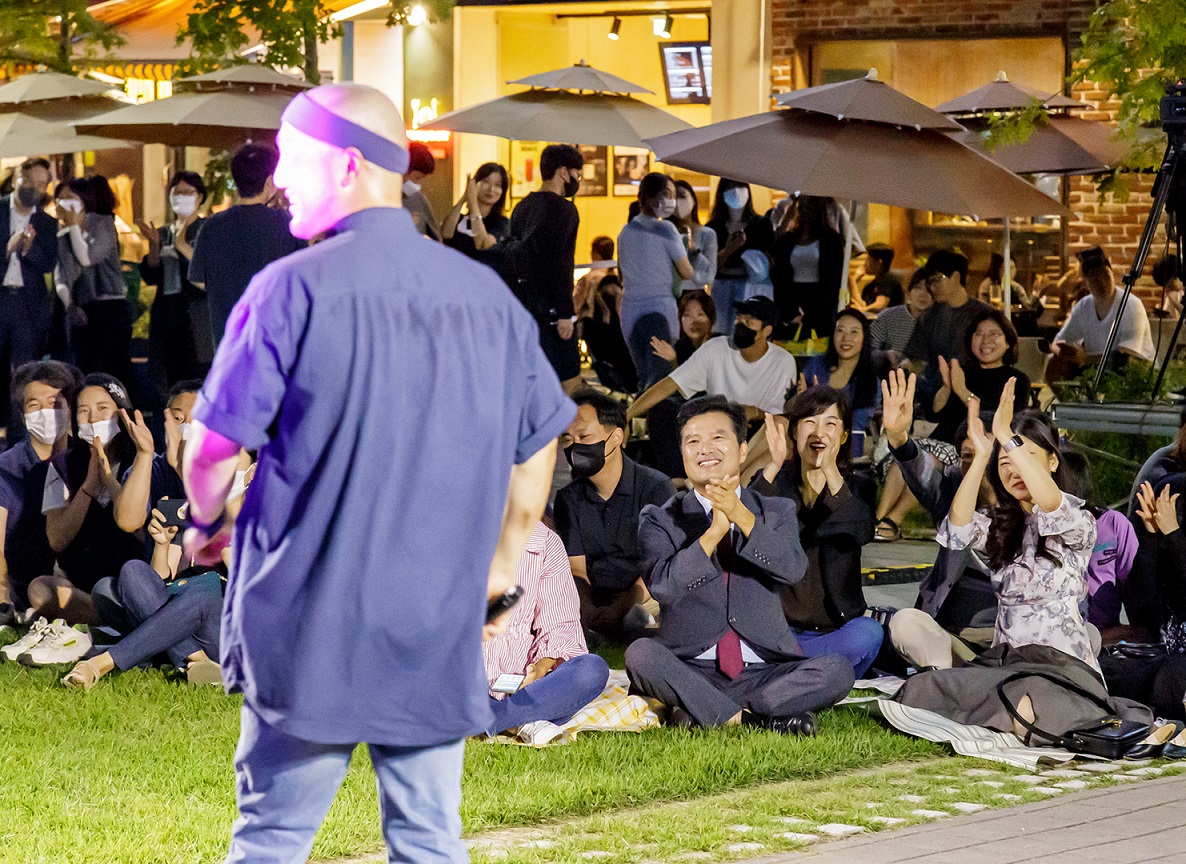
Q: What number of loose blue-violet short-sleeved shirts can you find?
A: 1